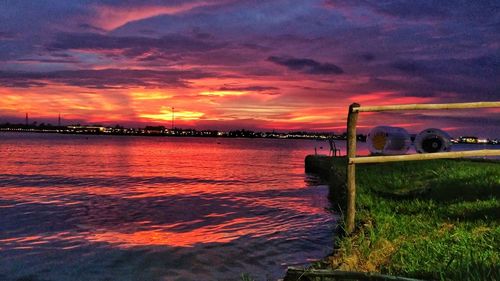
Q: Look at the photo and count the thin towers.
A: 3